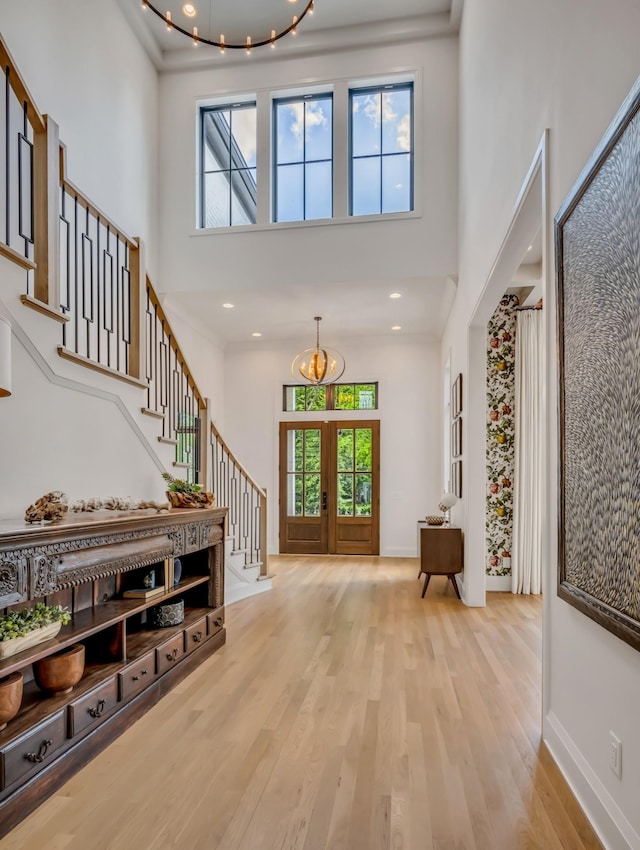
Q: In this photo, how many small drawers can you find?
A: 6